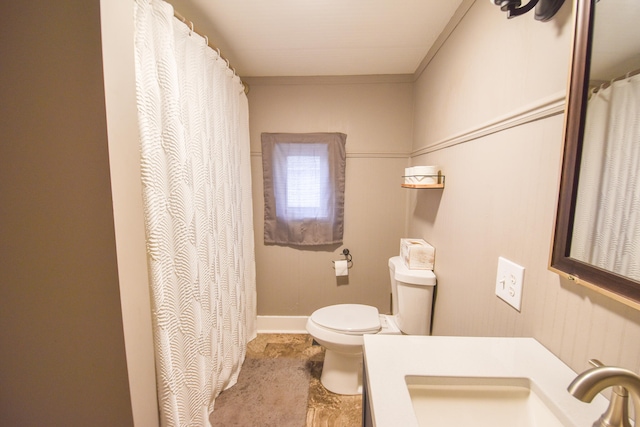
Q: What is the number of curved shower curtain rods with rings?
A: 1